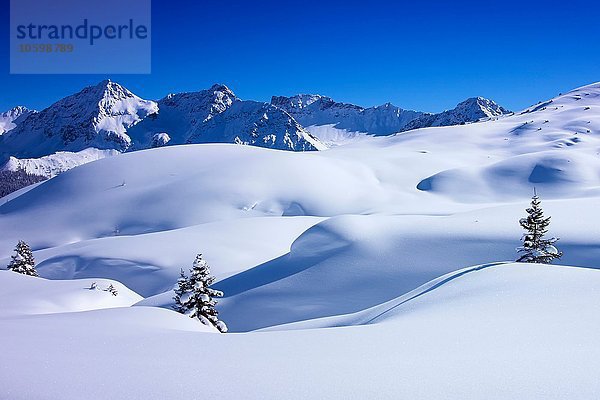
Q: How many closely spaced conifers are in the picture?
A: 2